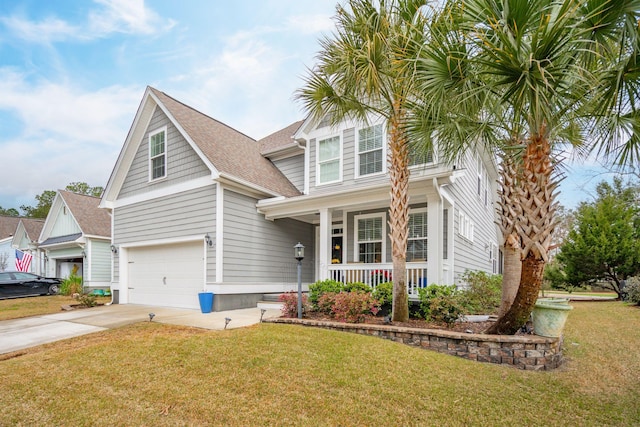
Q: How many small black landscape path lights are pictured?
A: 3